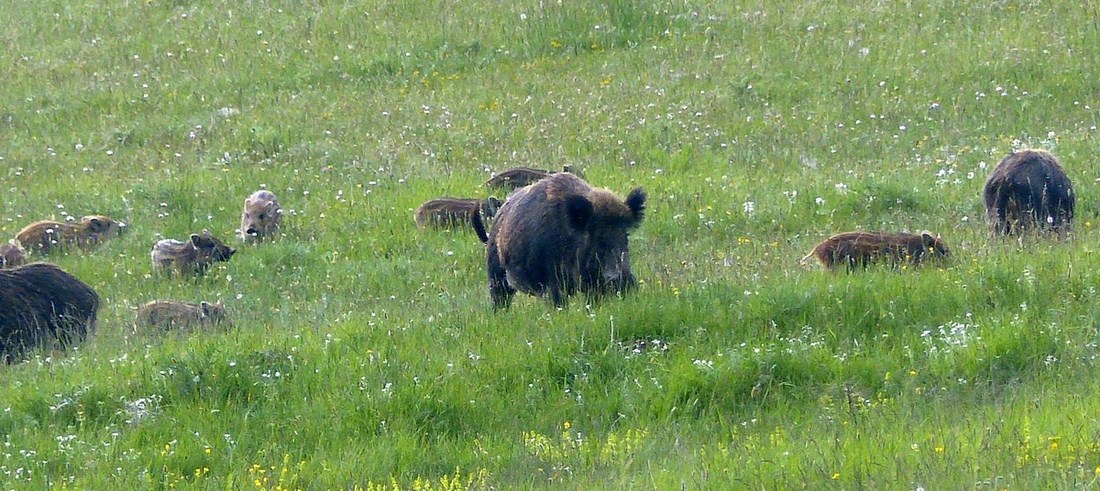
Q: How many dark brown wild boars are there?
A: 3